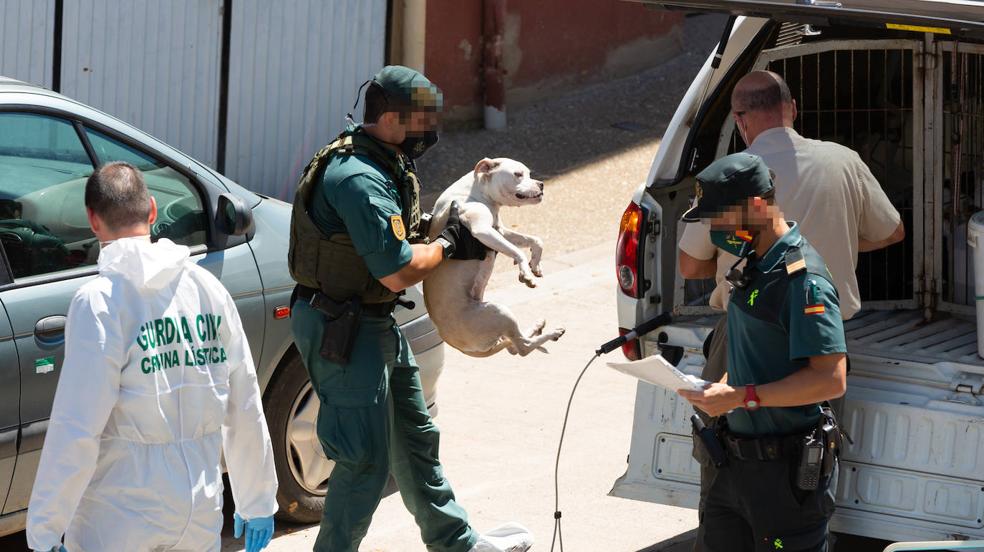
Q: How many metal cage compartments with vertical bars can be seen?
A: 2